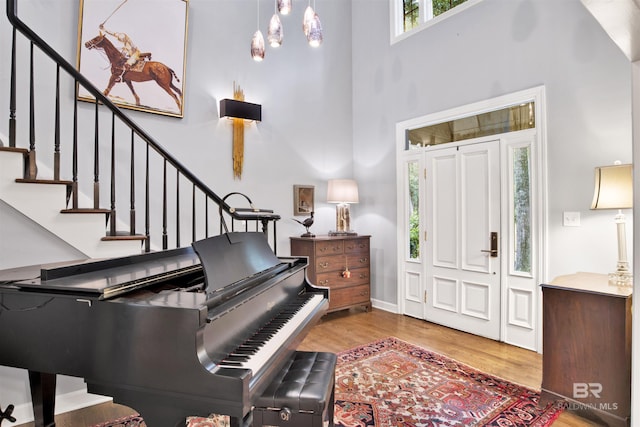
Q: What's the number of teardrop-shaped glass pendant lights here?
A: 5